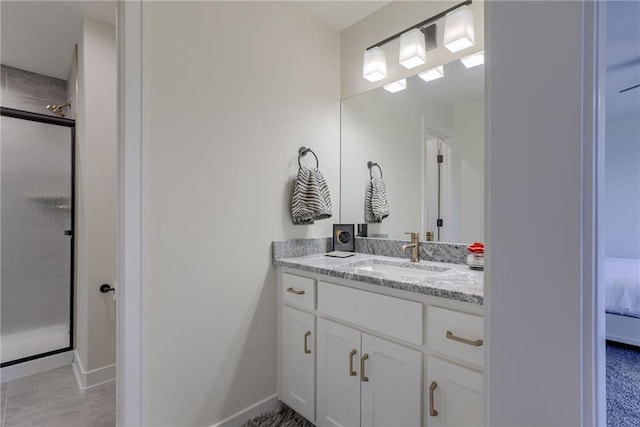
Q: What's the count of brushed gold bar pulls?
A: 6